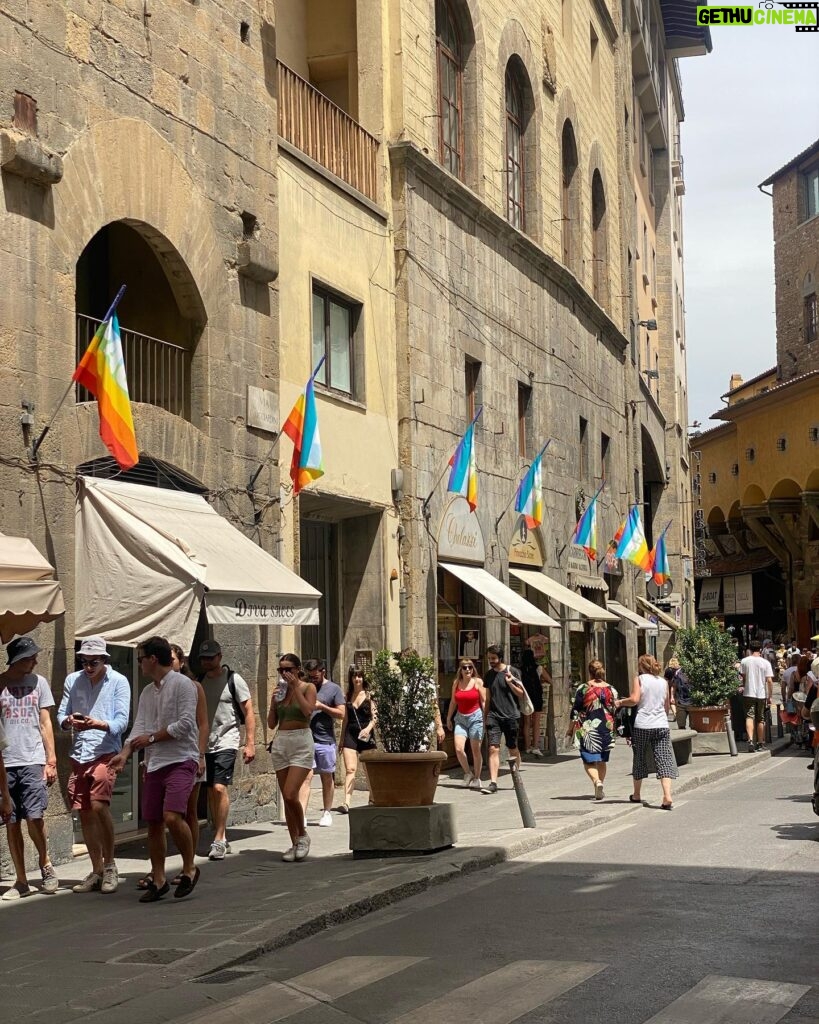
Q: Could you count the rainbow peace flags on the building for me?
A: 7